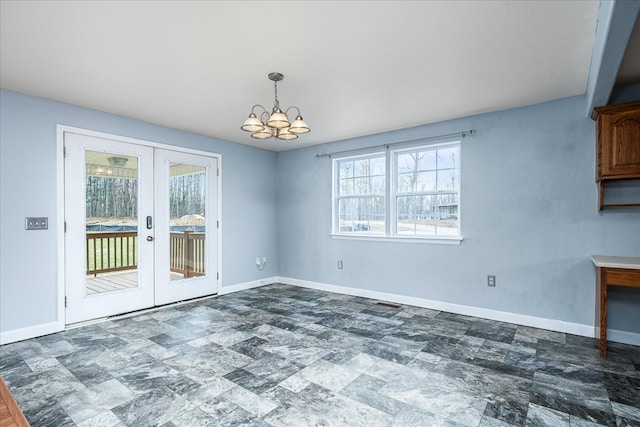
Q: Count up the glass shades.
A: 5